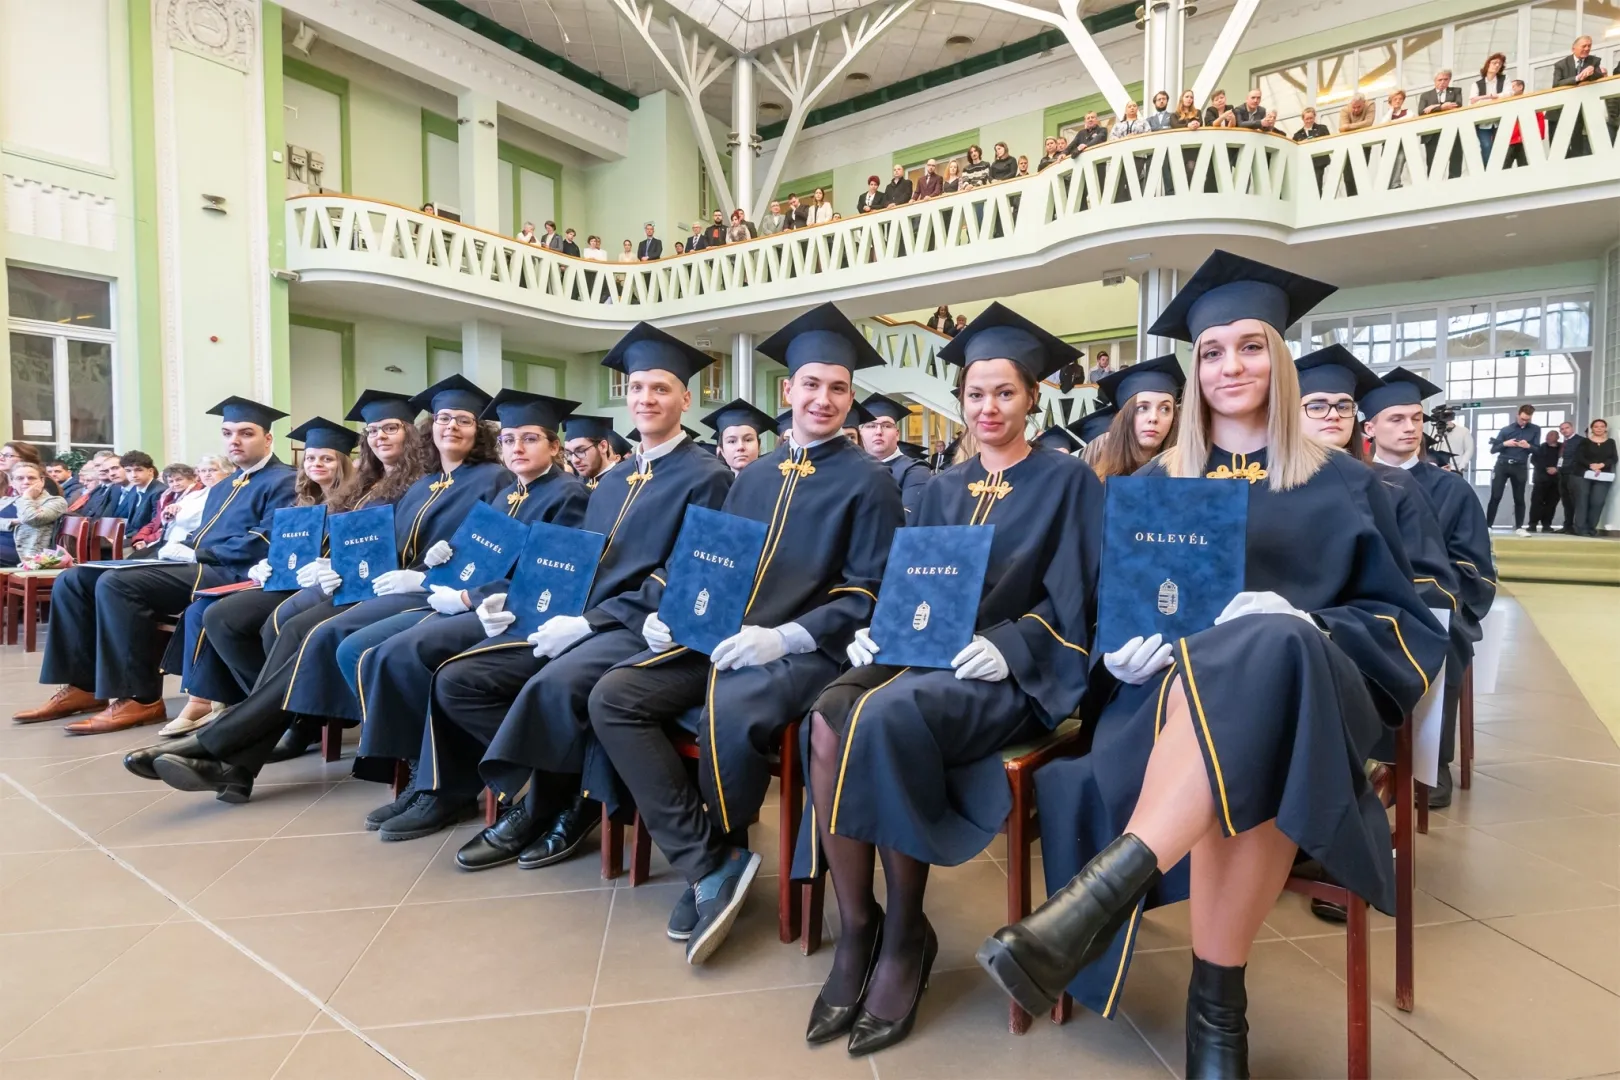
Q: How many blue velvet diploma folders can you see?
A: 7